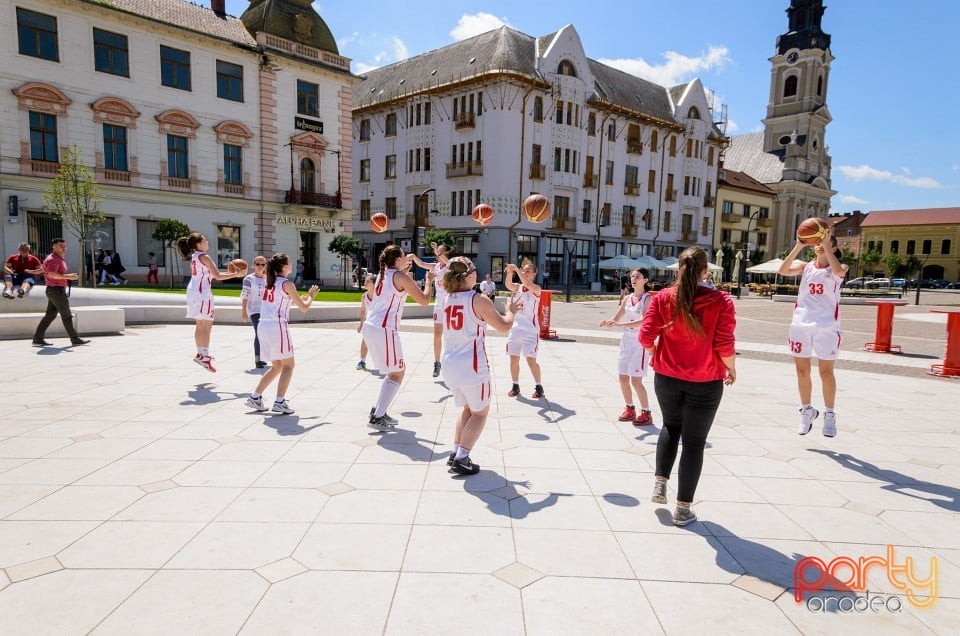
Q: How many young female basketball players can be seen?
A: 9